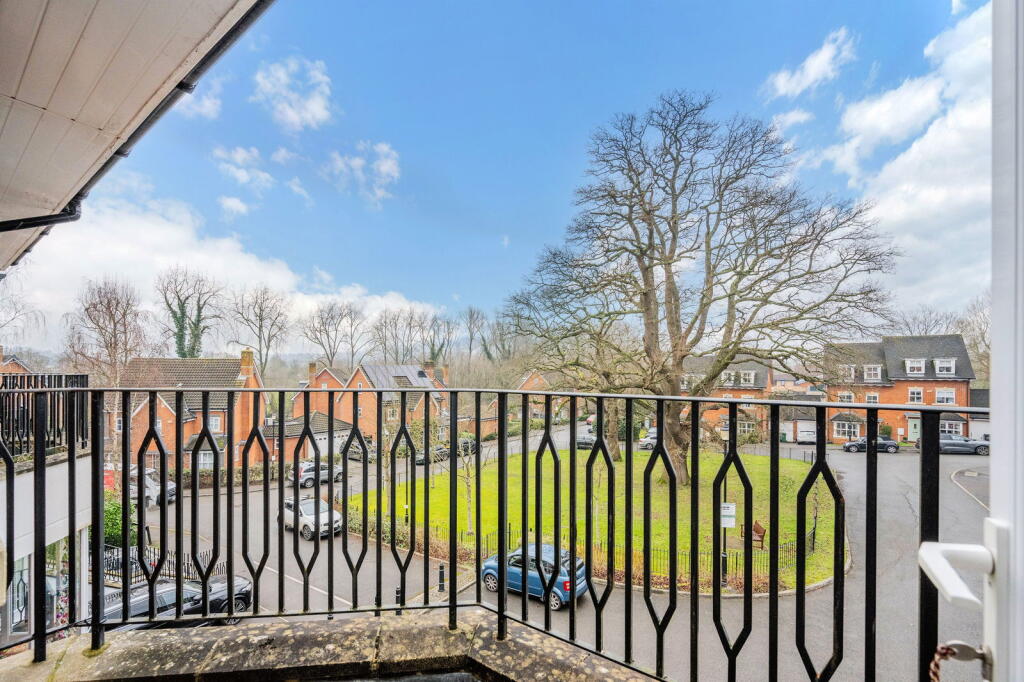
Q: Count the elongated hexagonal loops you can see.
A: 11